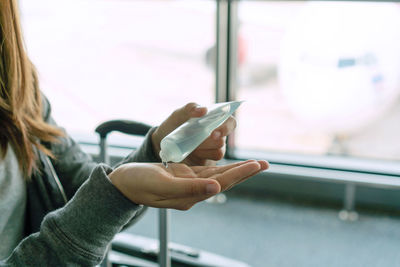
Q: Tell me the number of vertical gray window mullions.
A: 1